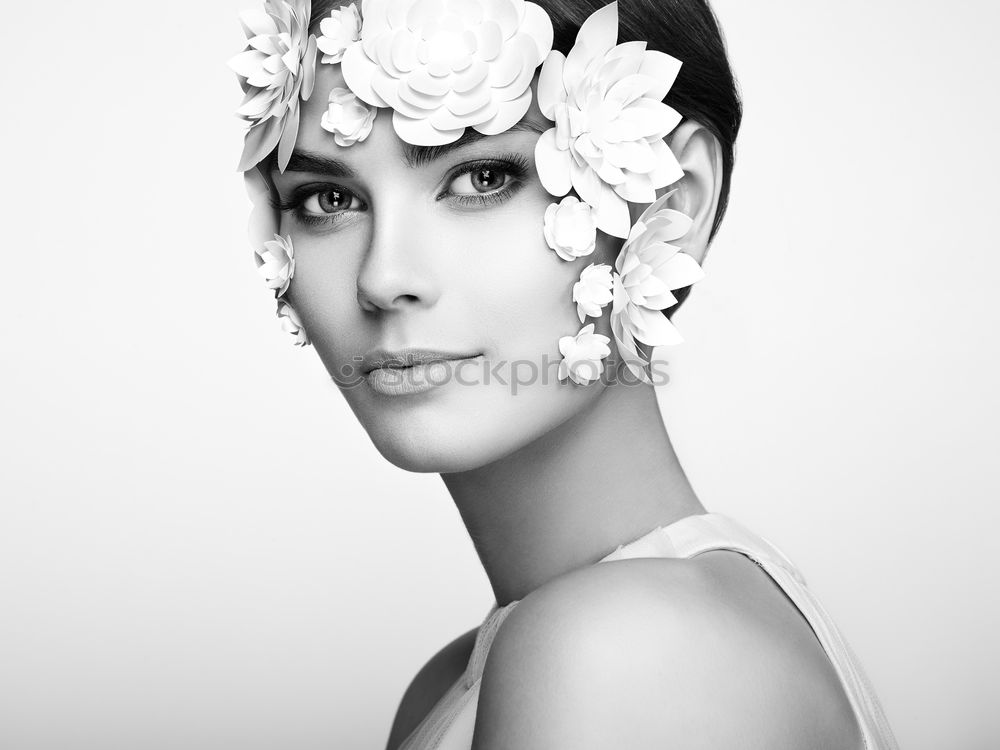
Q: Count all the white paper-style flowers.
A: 11